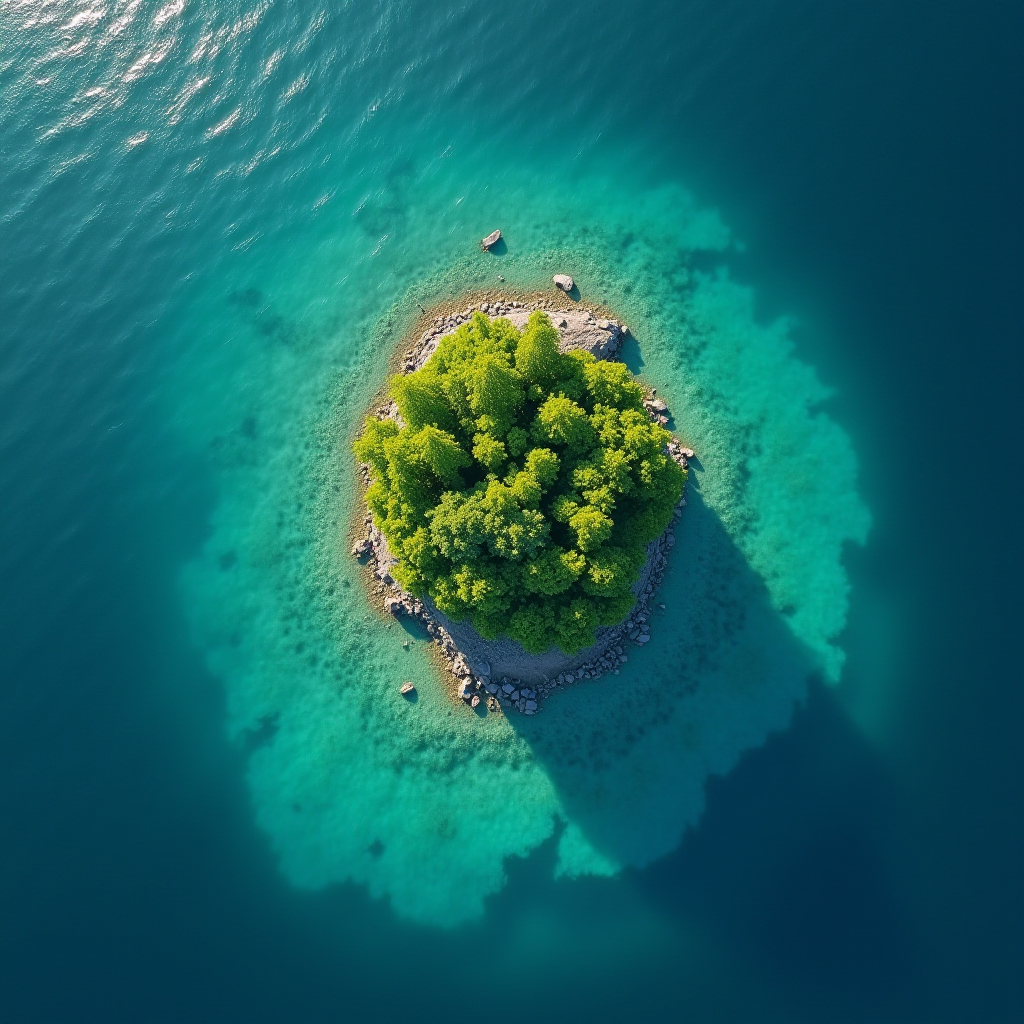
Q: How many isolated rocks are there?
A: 3